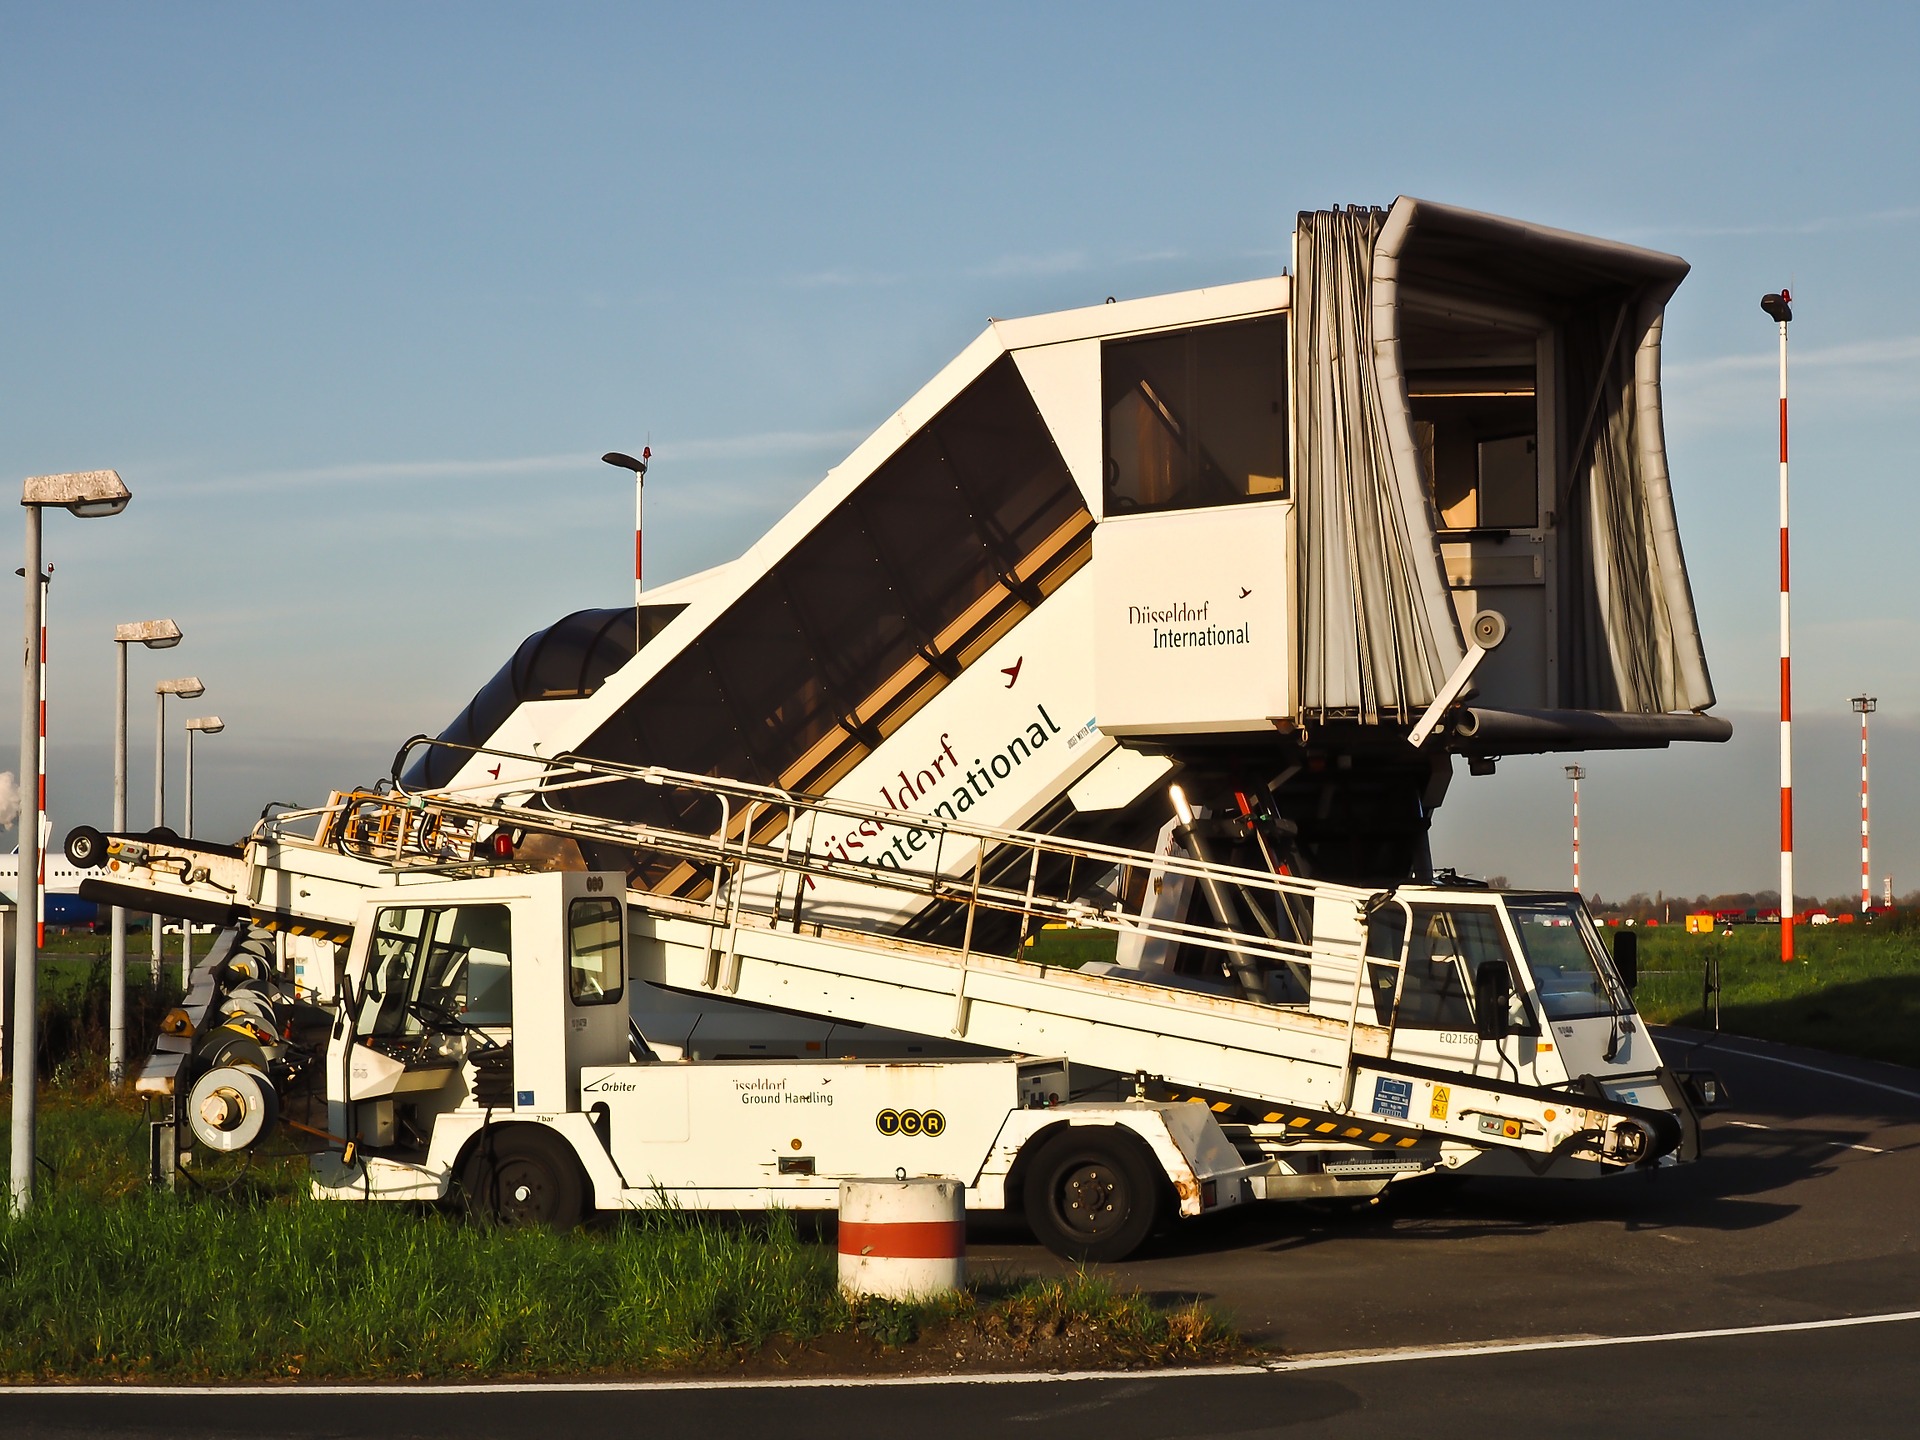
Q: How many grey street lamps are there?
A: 4